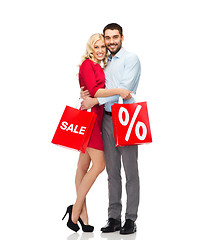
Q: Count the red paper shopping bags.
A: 2